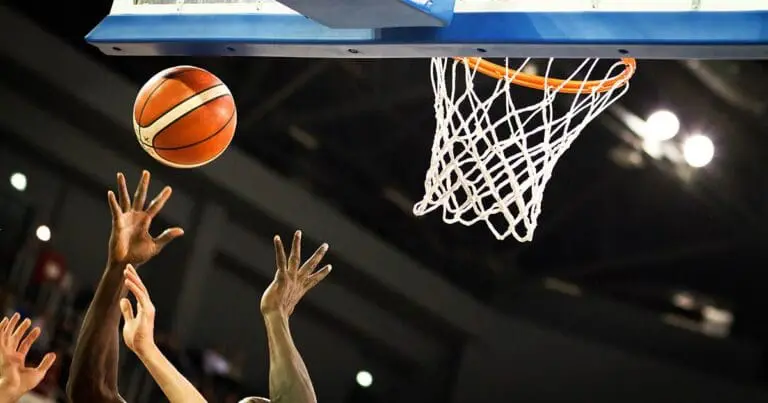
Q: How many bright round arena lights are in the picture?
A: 5